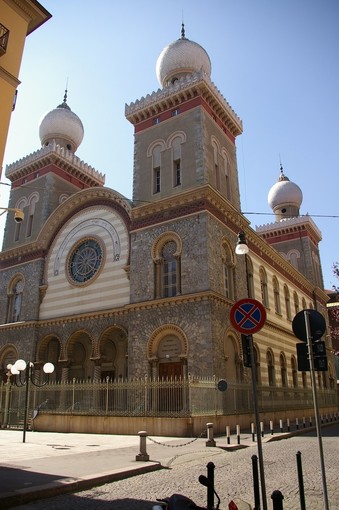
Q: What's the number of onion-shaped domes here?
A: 3